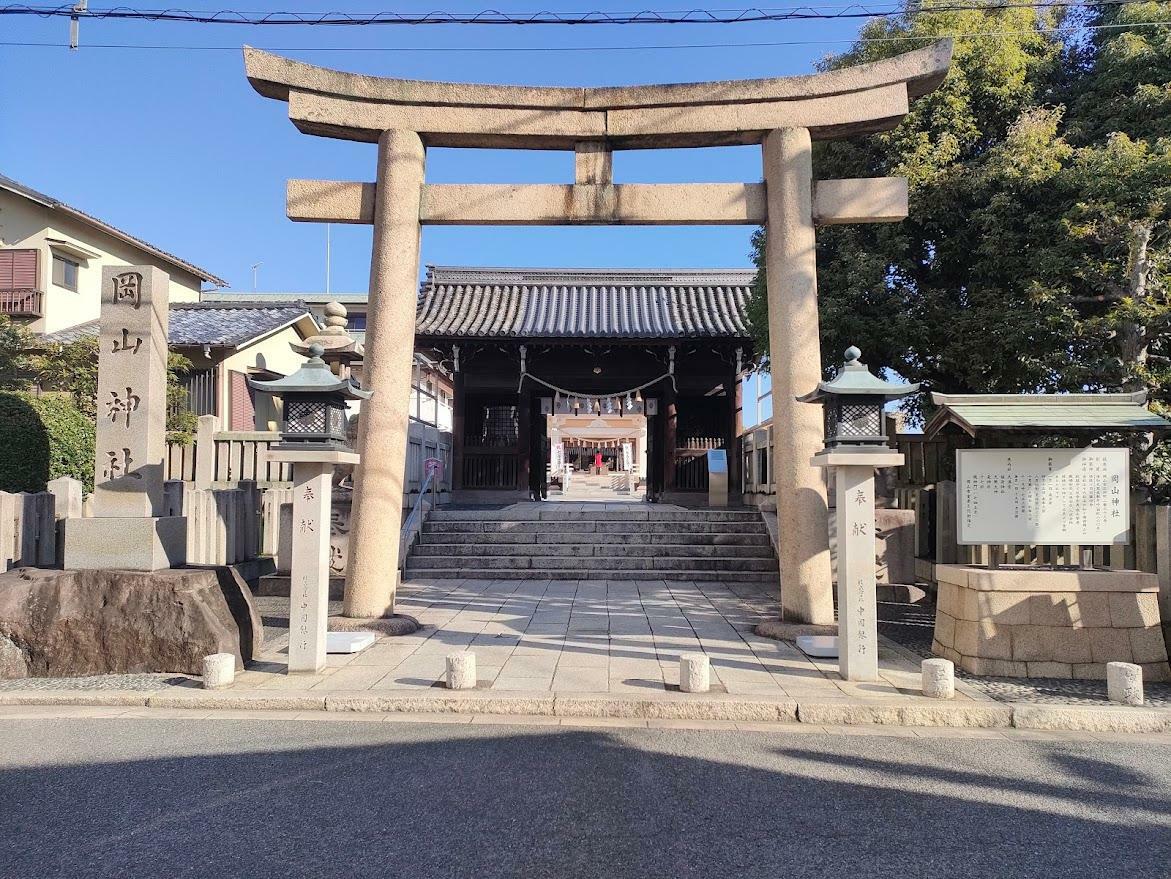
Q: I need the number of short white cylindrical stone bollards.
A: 5